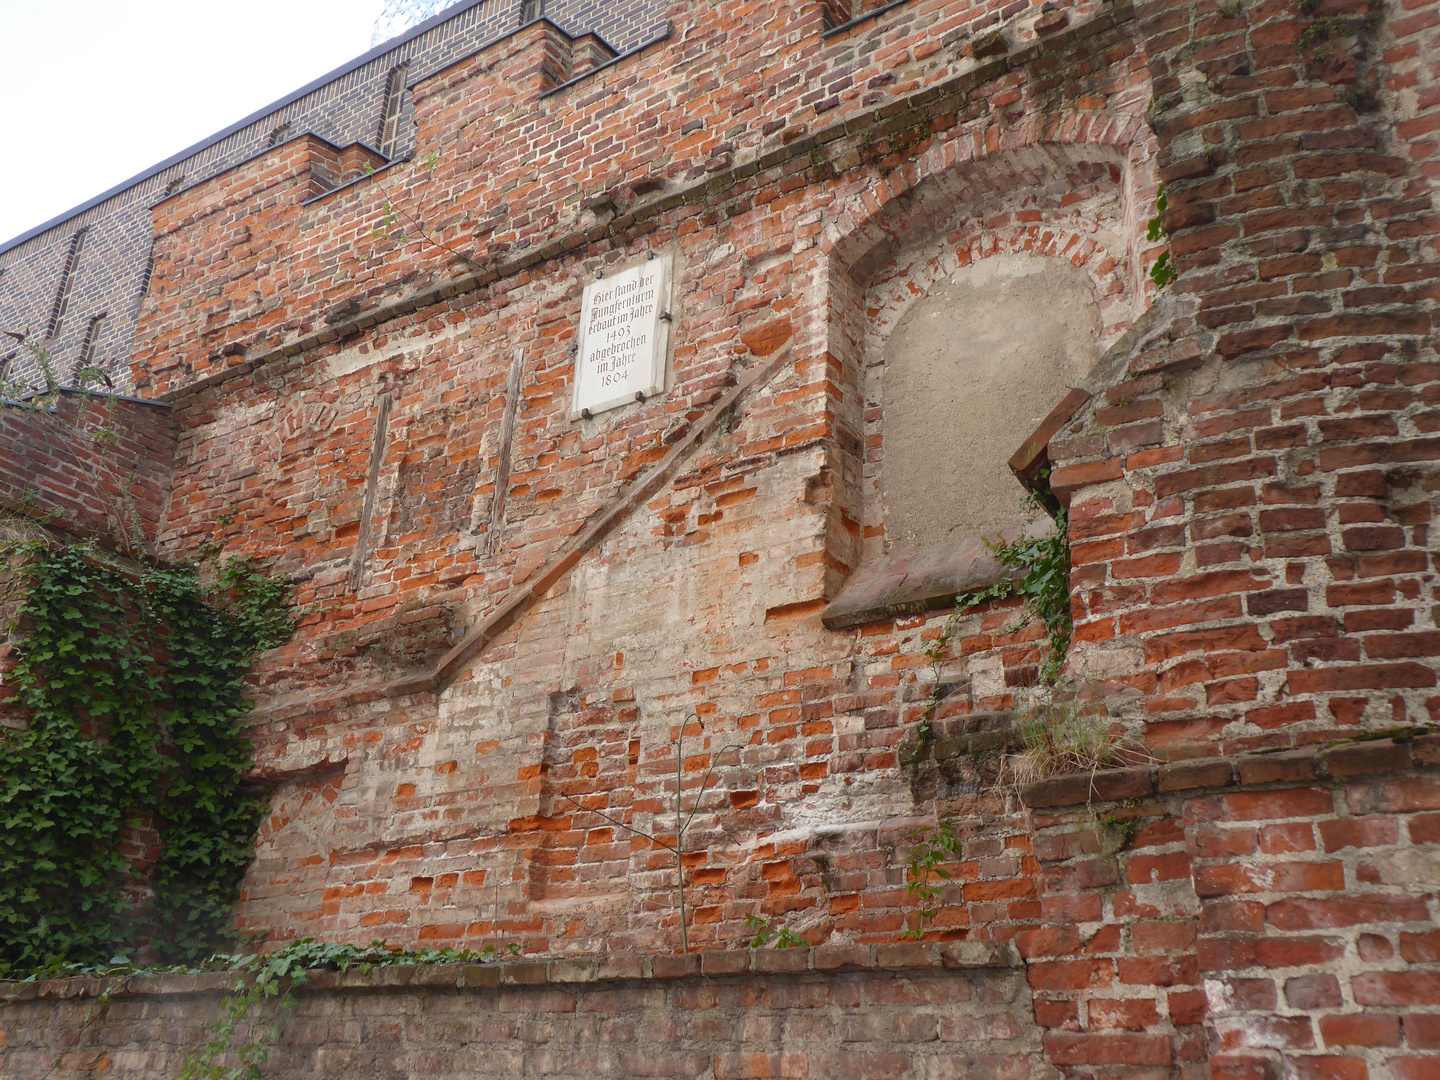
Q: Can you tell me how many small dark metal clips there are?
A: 6